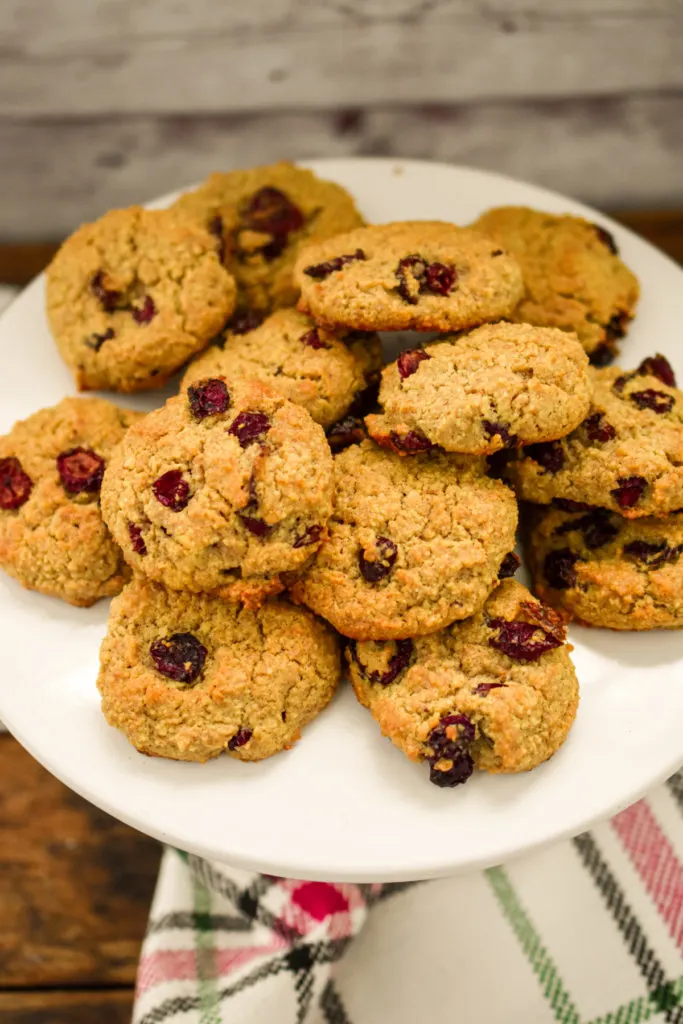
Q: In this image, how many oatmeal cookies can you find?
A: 13